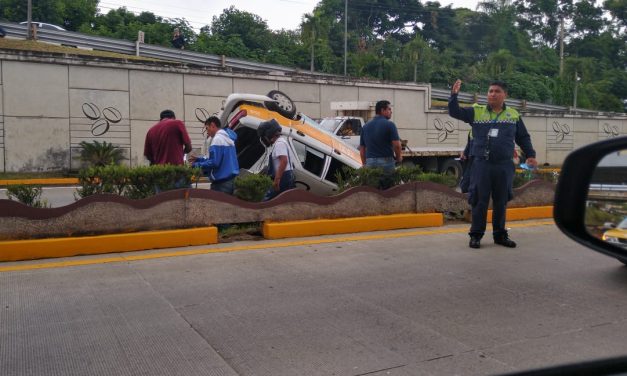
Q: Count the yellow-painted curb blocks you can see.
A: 3